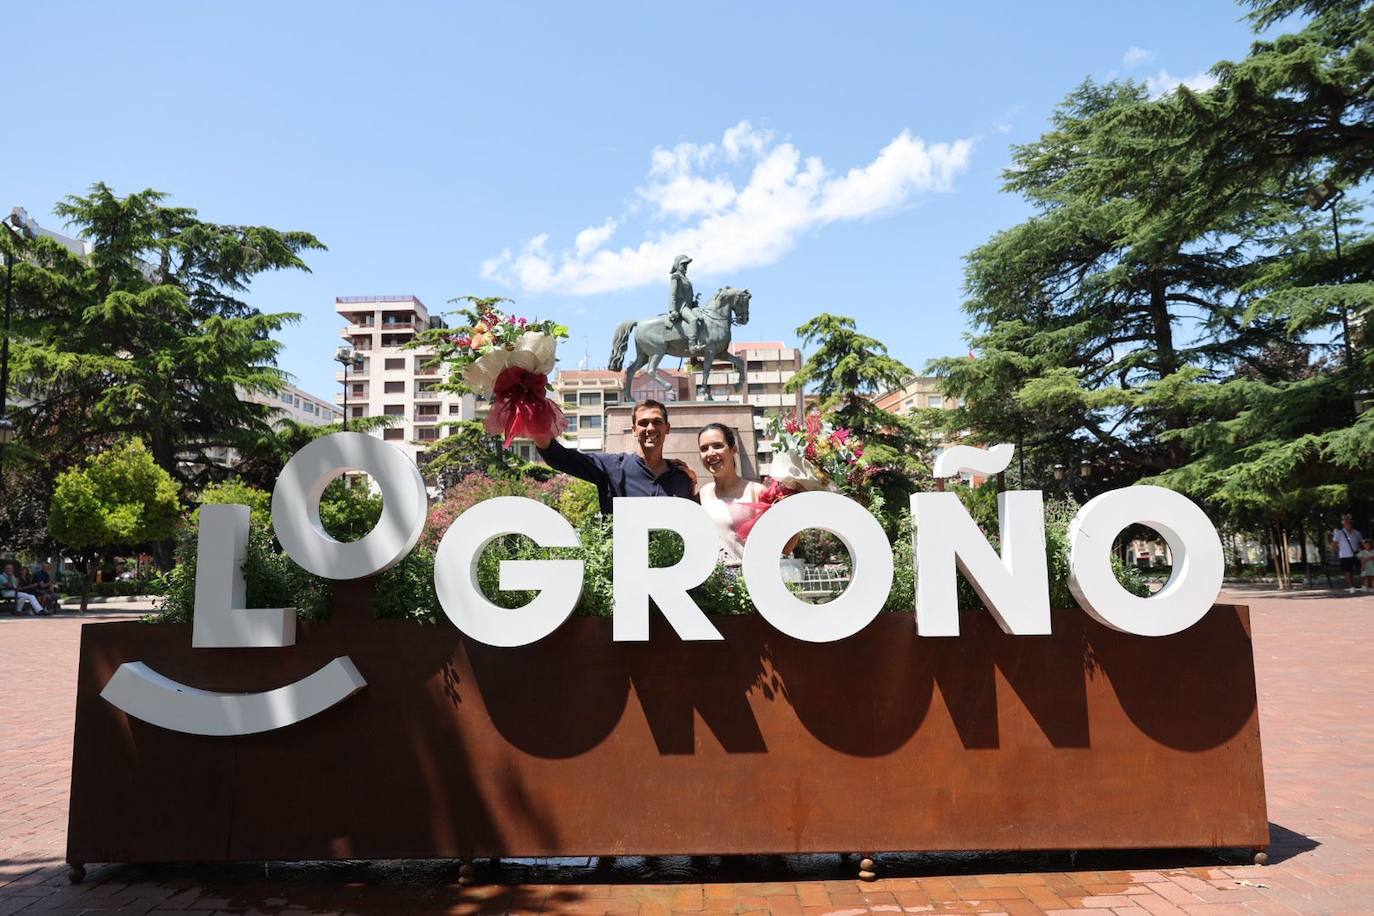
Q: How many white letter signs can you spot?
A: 7